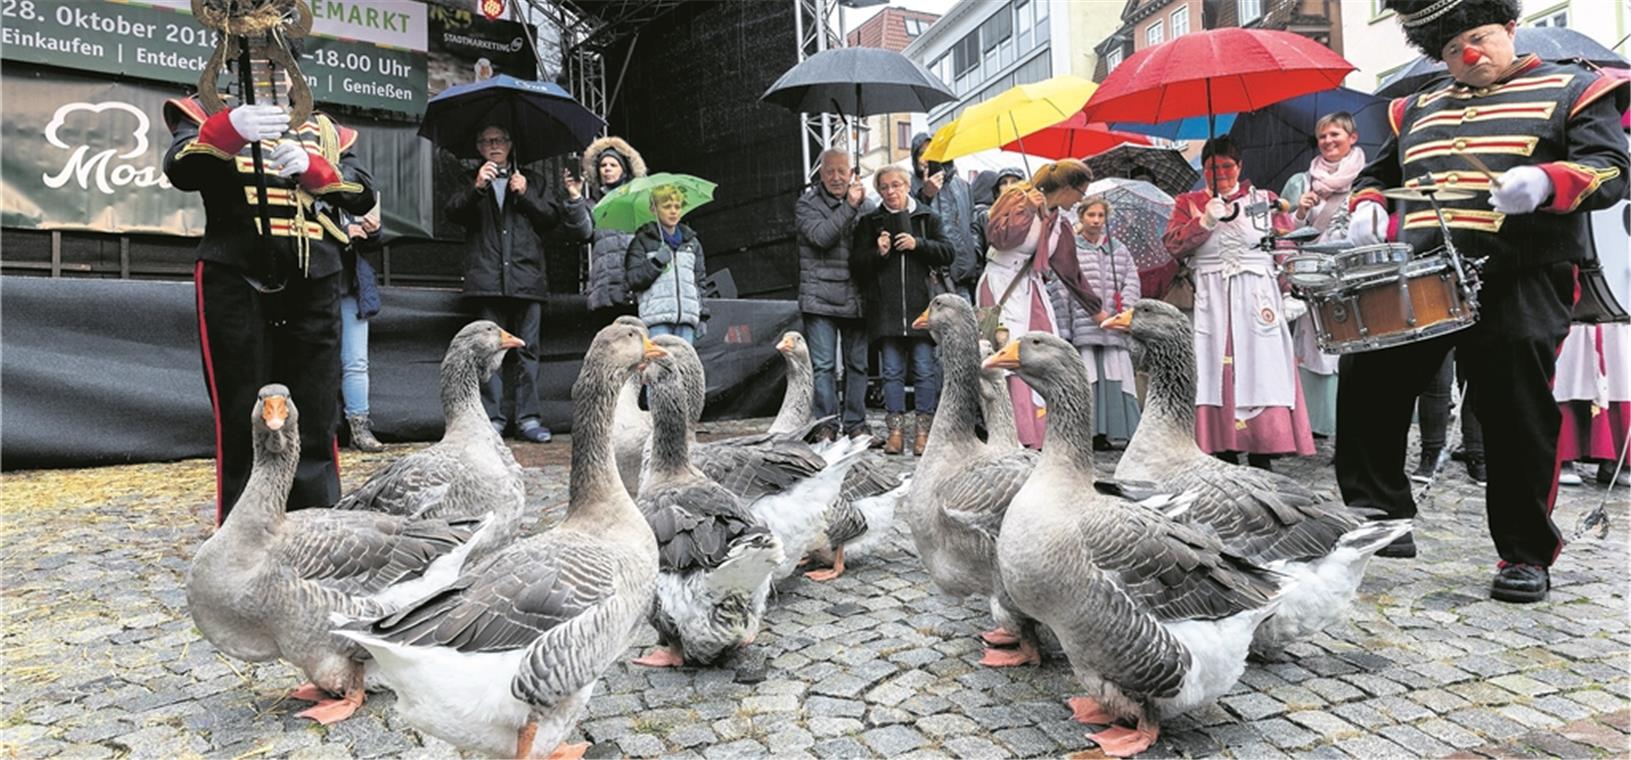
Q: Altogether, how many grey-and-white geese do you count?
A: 11